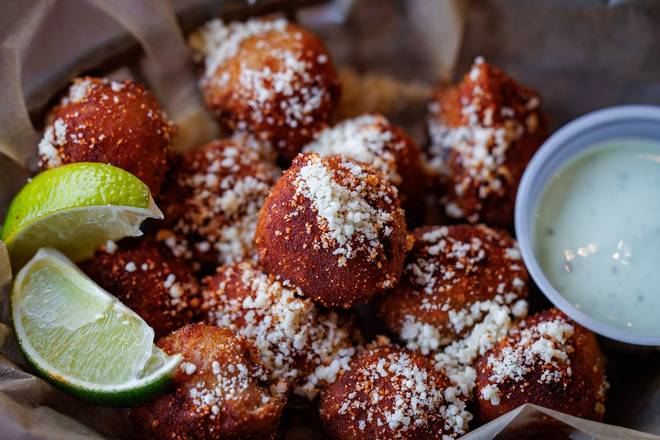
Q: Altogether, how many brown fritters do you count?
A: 12